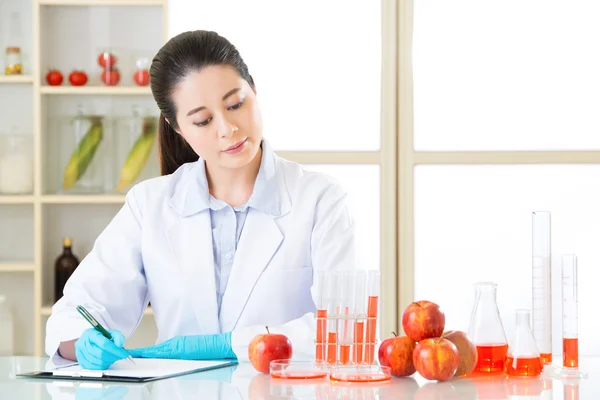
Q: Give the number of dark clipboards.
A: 1